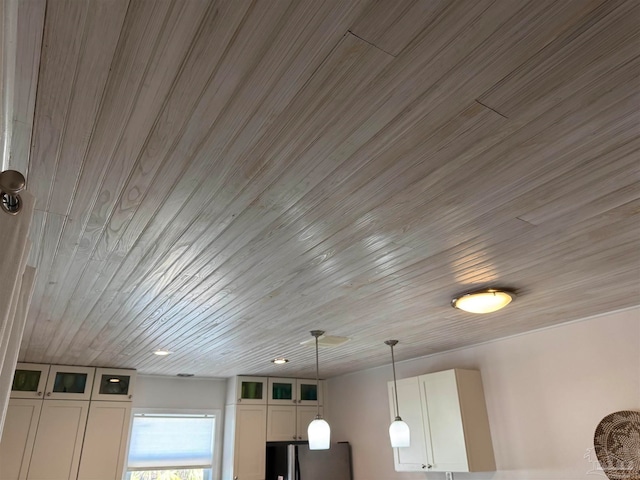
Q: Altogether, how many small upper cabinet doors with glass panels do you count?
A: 6